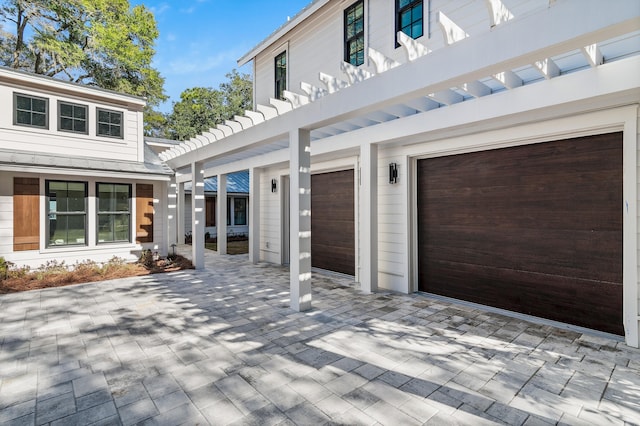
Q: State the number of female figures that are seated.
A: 0